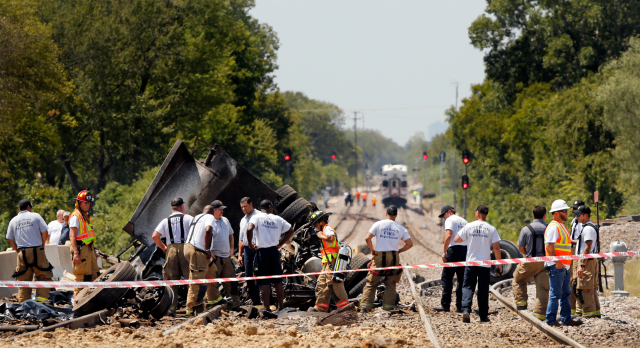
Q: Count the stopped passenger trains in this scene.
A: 1